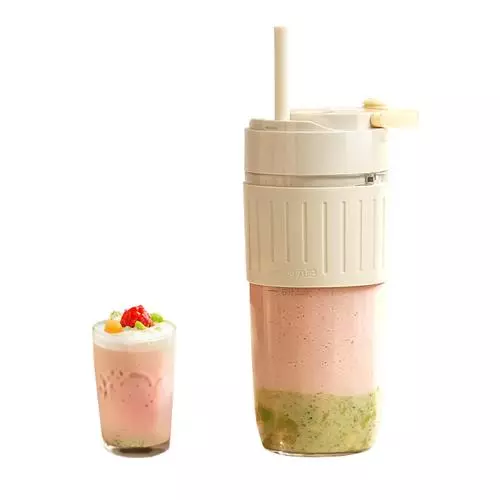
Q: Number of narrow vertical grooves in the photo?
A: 10